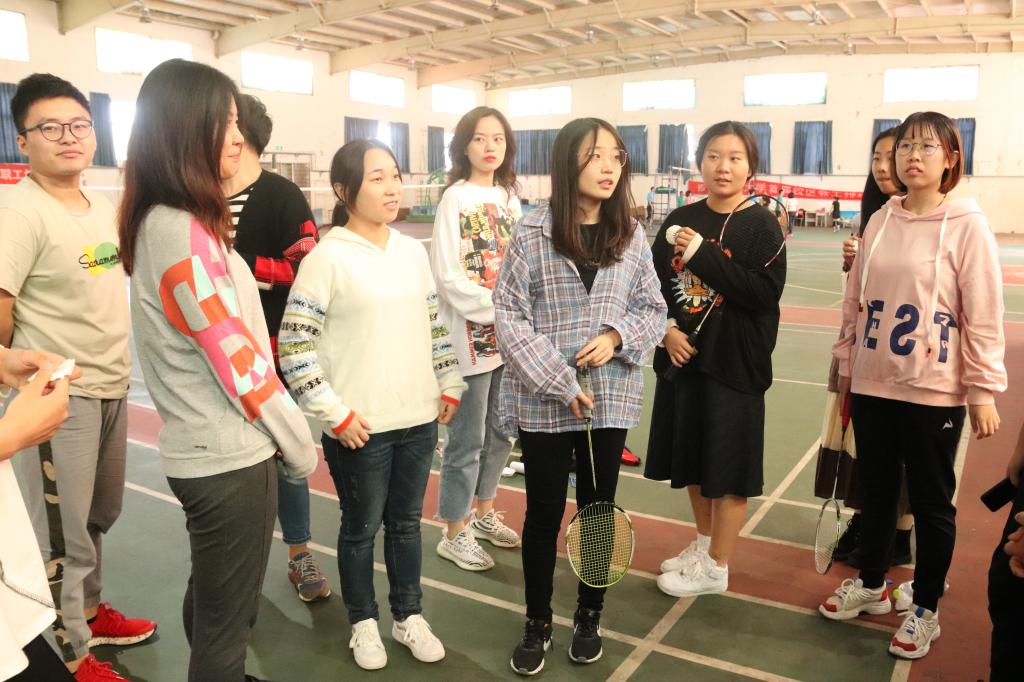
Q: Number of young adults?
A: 9